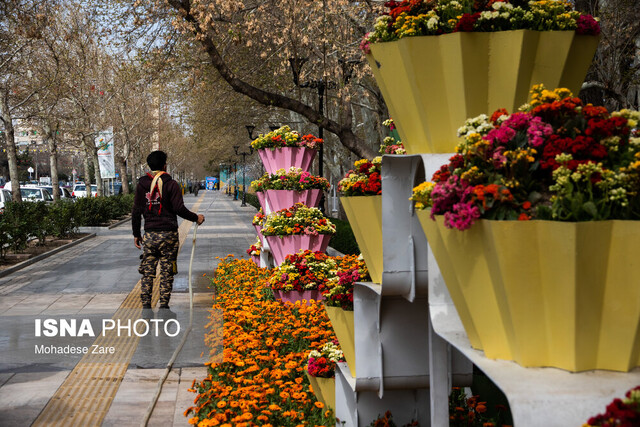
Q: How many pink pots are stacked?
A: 4